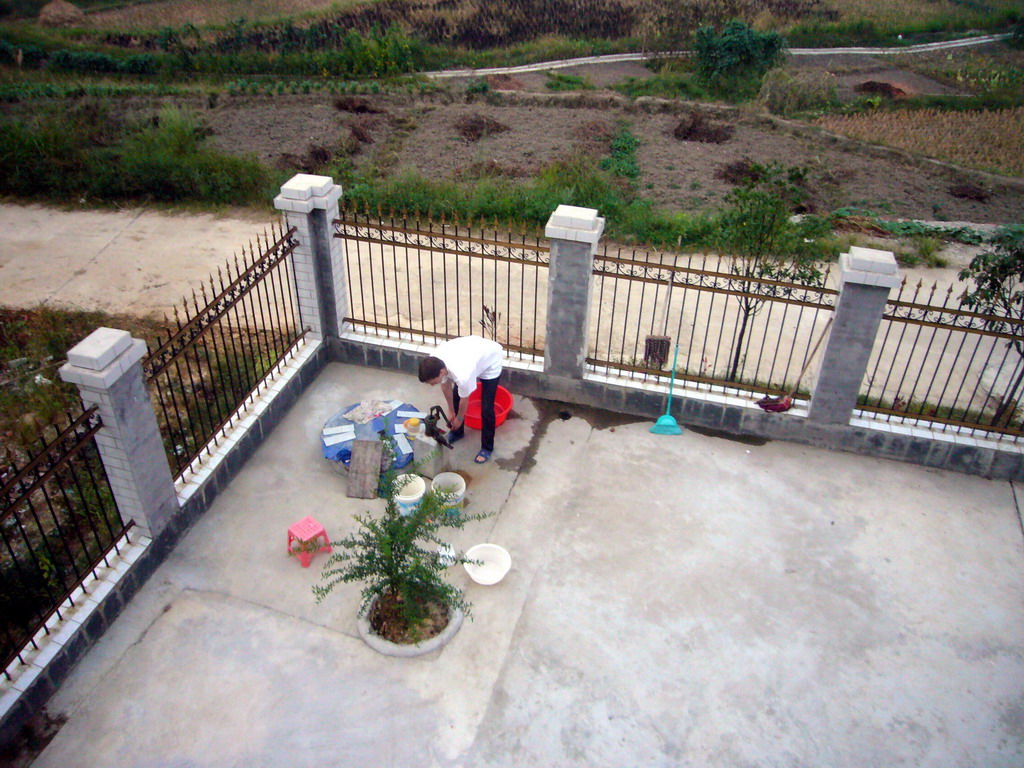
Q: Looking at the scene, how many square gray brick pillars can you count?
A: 4